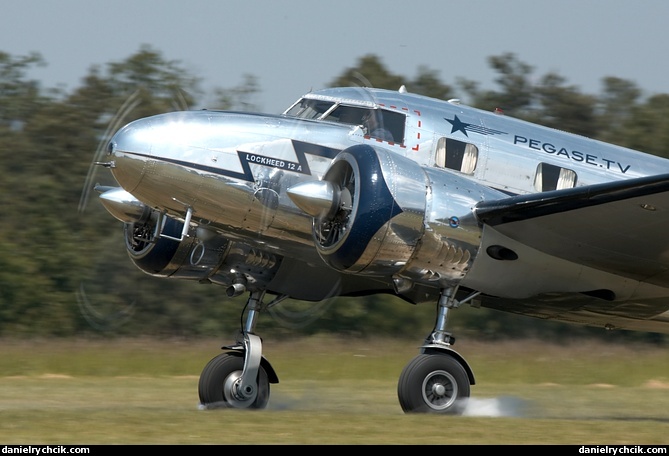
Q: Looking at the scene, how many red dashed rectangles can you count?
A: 1